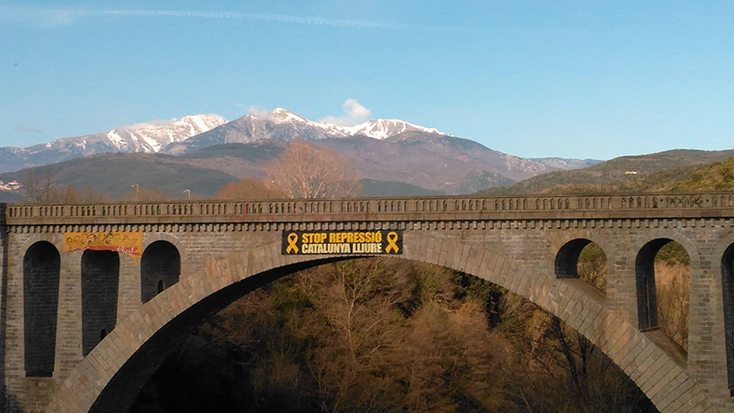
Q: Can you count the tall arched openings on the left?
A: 3